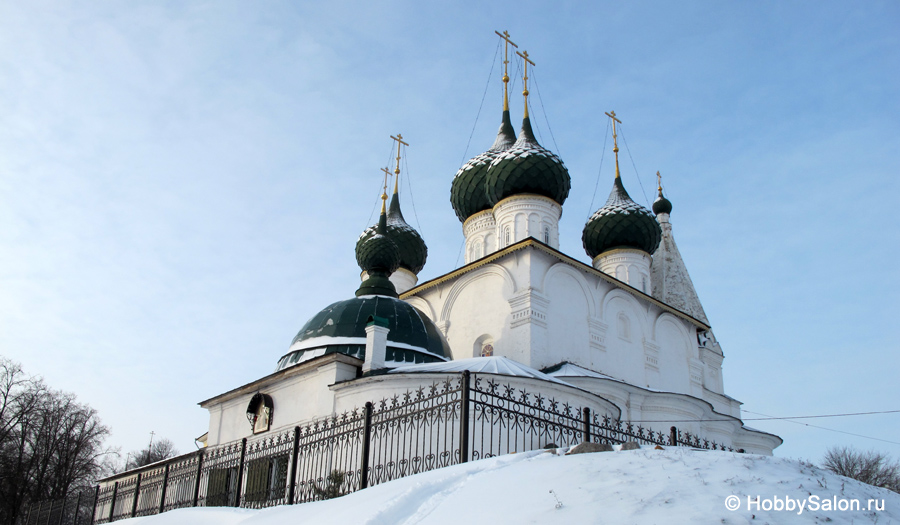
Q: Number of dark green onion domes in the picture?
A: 6